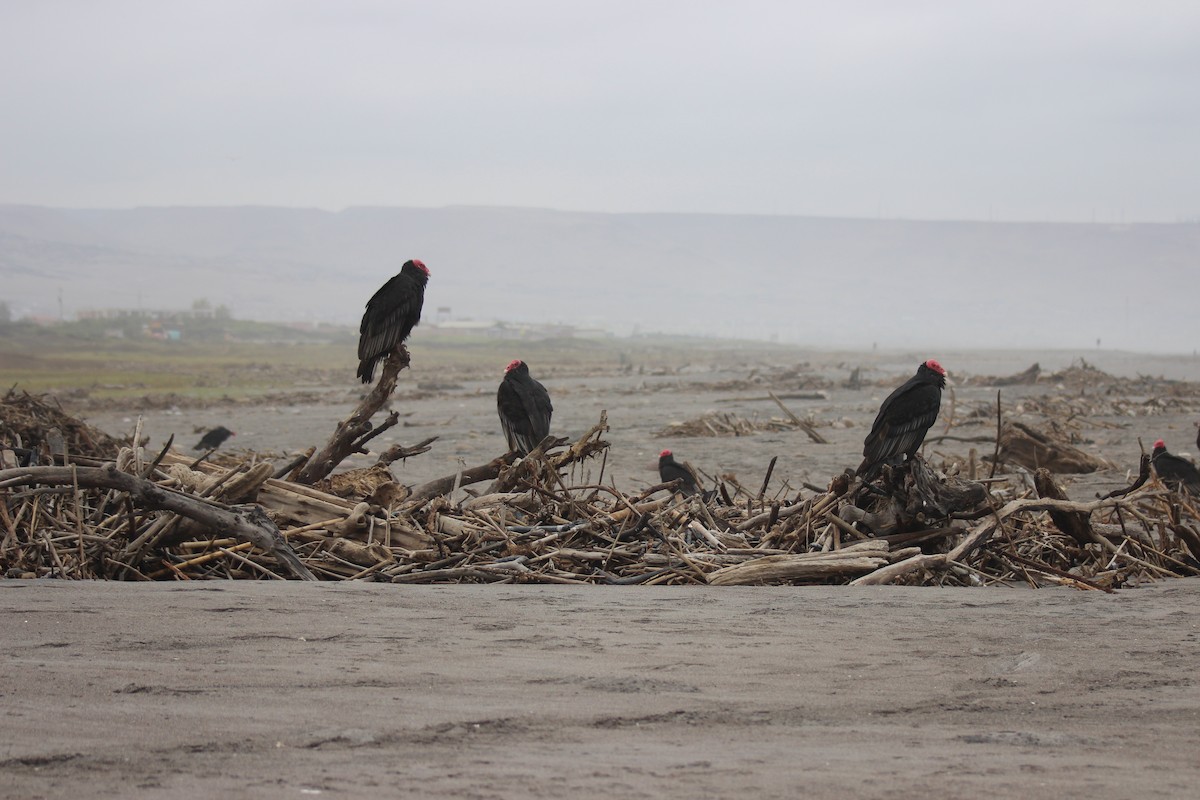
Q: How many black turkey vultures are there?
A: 6